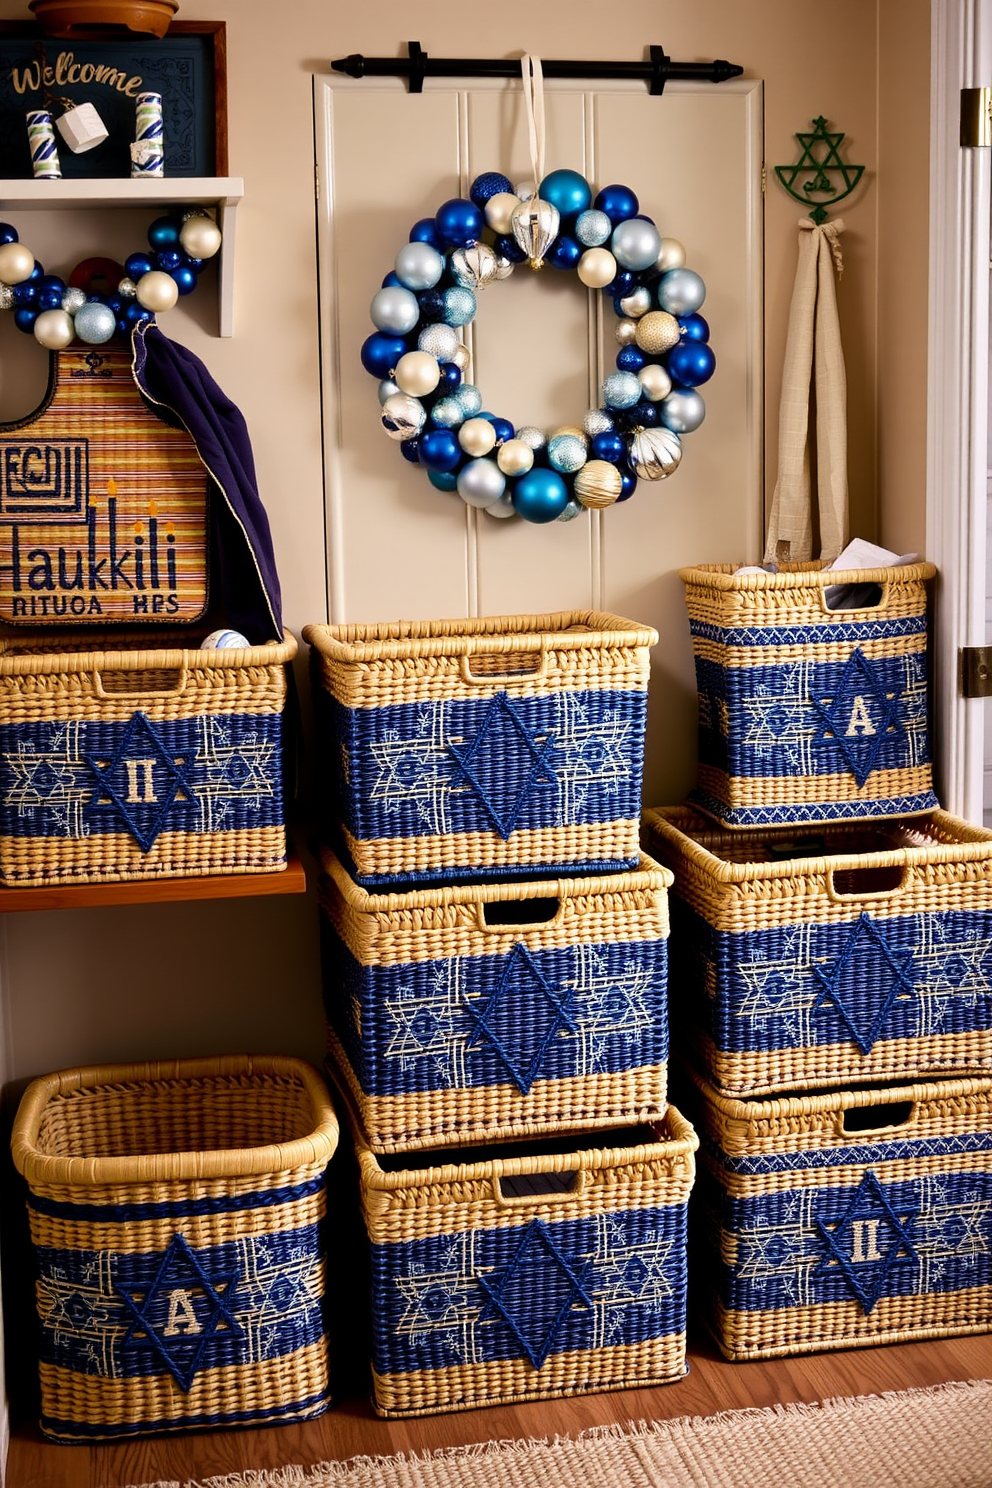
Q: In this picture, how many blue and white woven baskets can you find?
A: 8